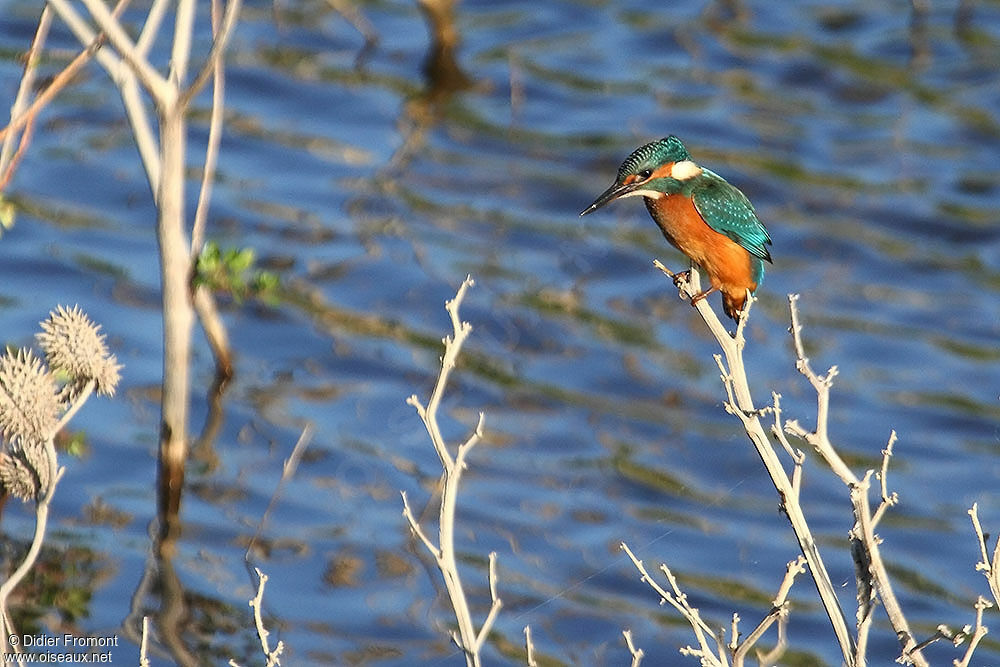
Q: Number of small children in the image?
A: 0